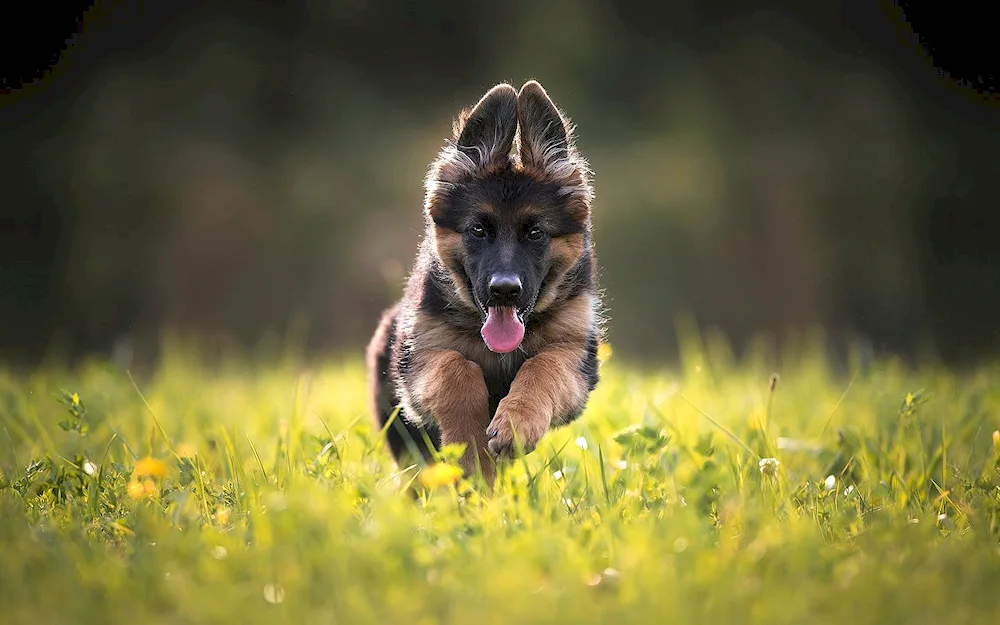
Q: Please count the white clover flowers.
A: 1